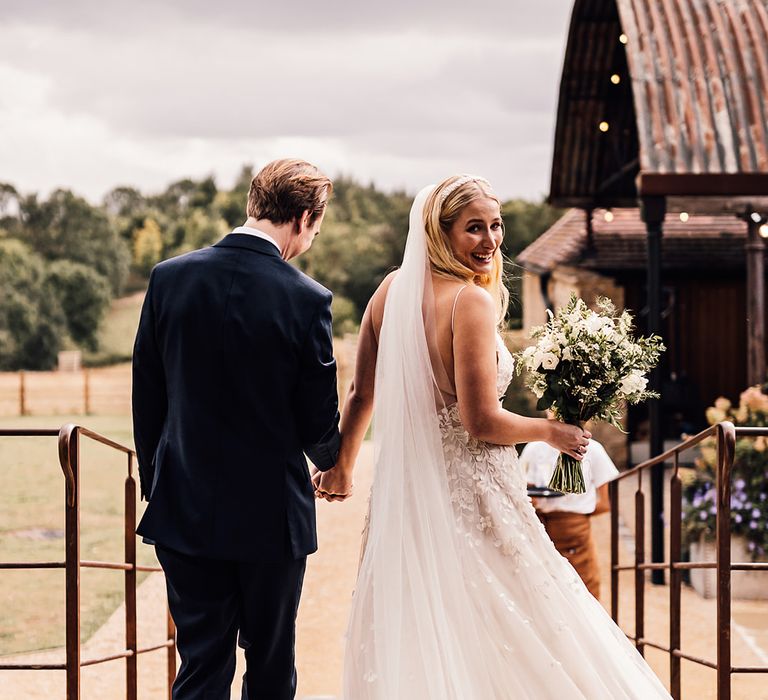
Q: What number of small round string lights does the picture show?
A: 7